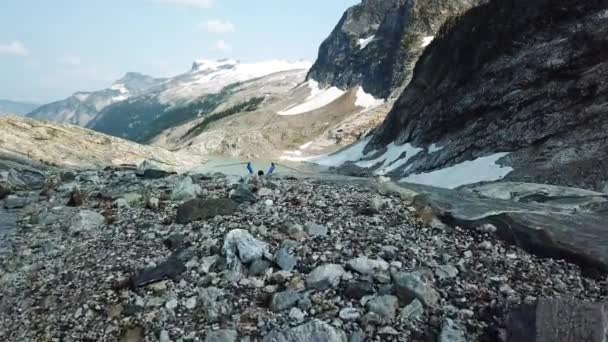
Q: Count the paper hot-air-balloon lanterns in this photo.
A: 0